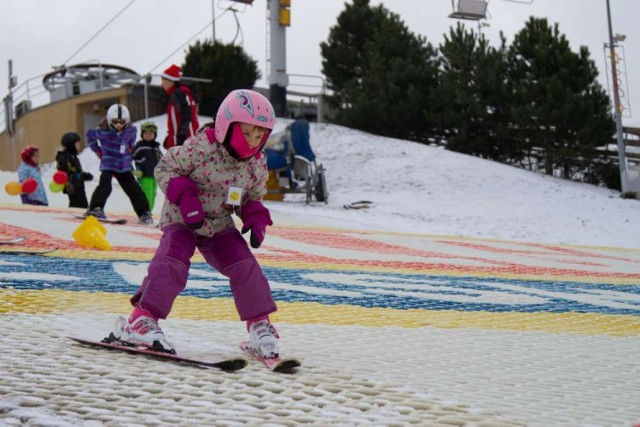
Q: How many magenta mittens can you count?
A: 2